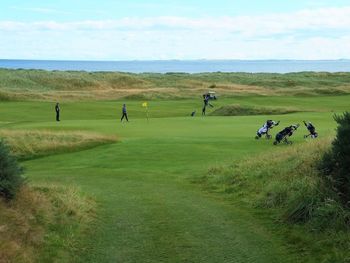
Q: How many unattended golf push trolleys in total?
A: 3